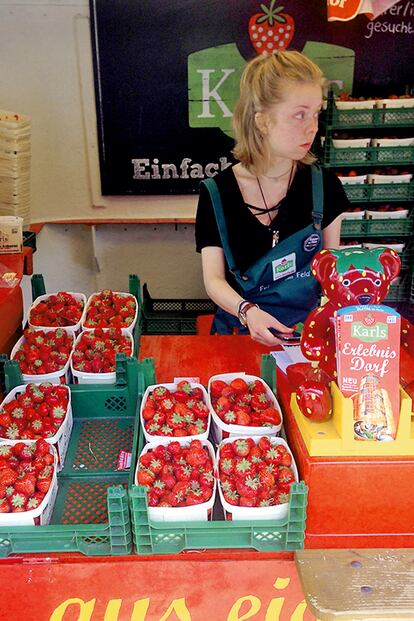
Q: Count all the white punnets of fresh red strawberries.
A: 10